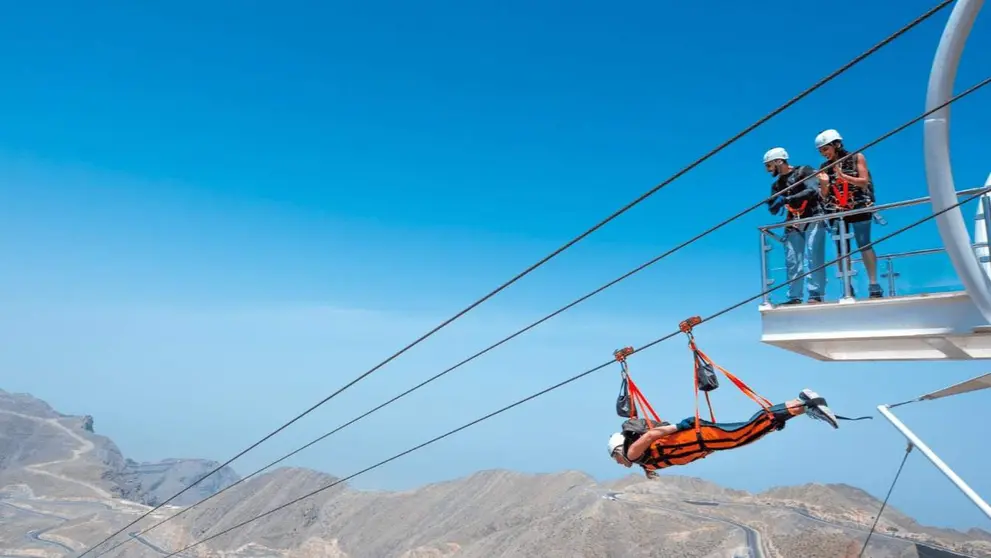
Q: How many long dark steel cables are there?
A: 3